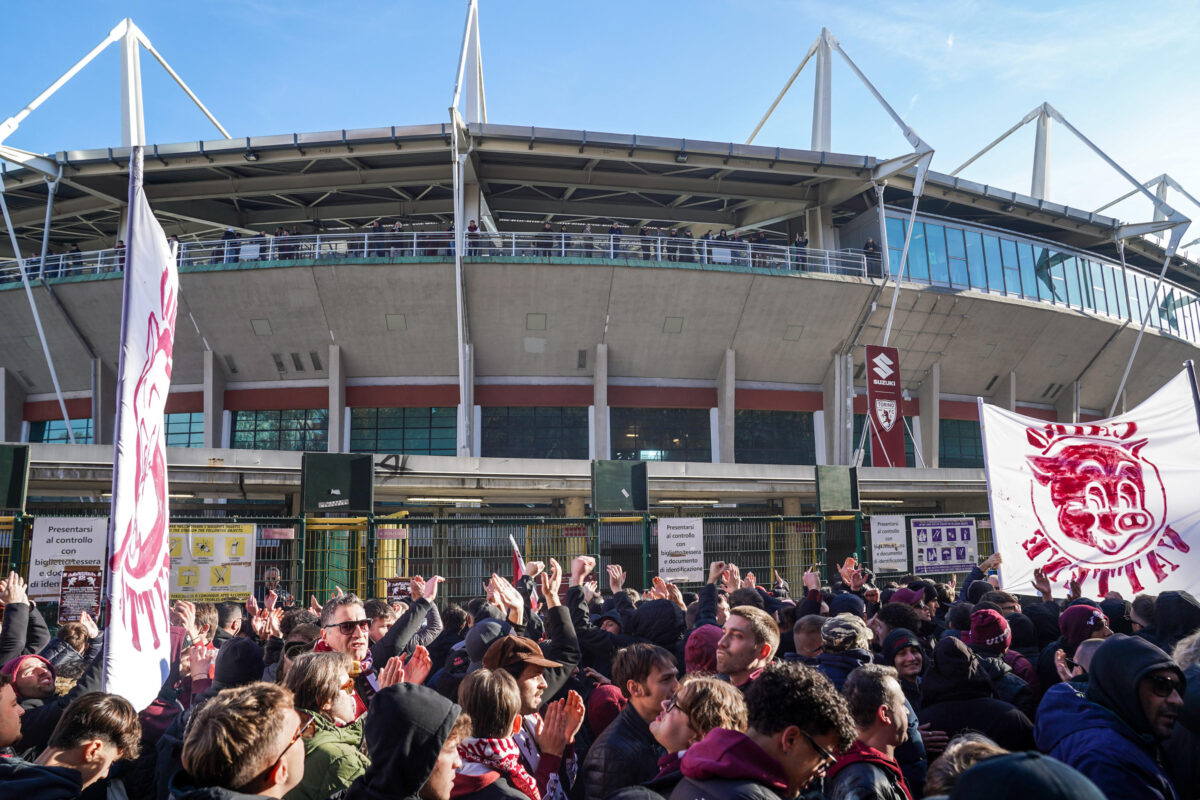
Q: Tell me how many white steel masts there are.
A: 5